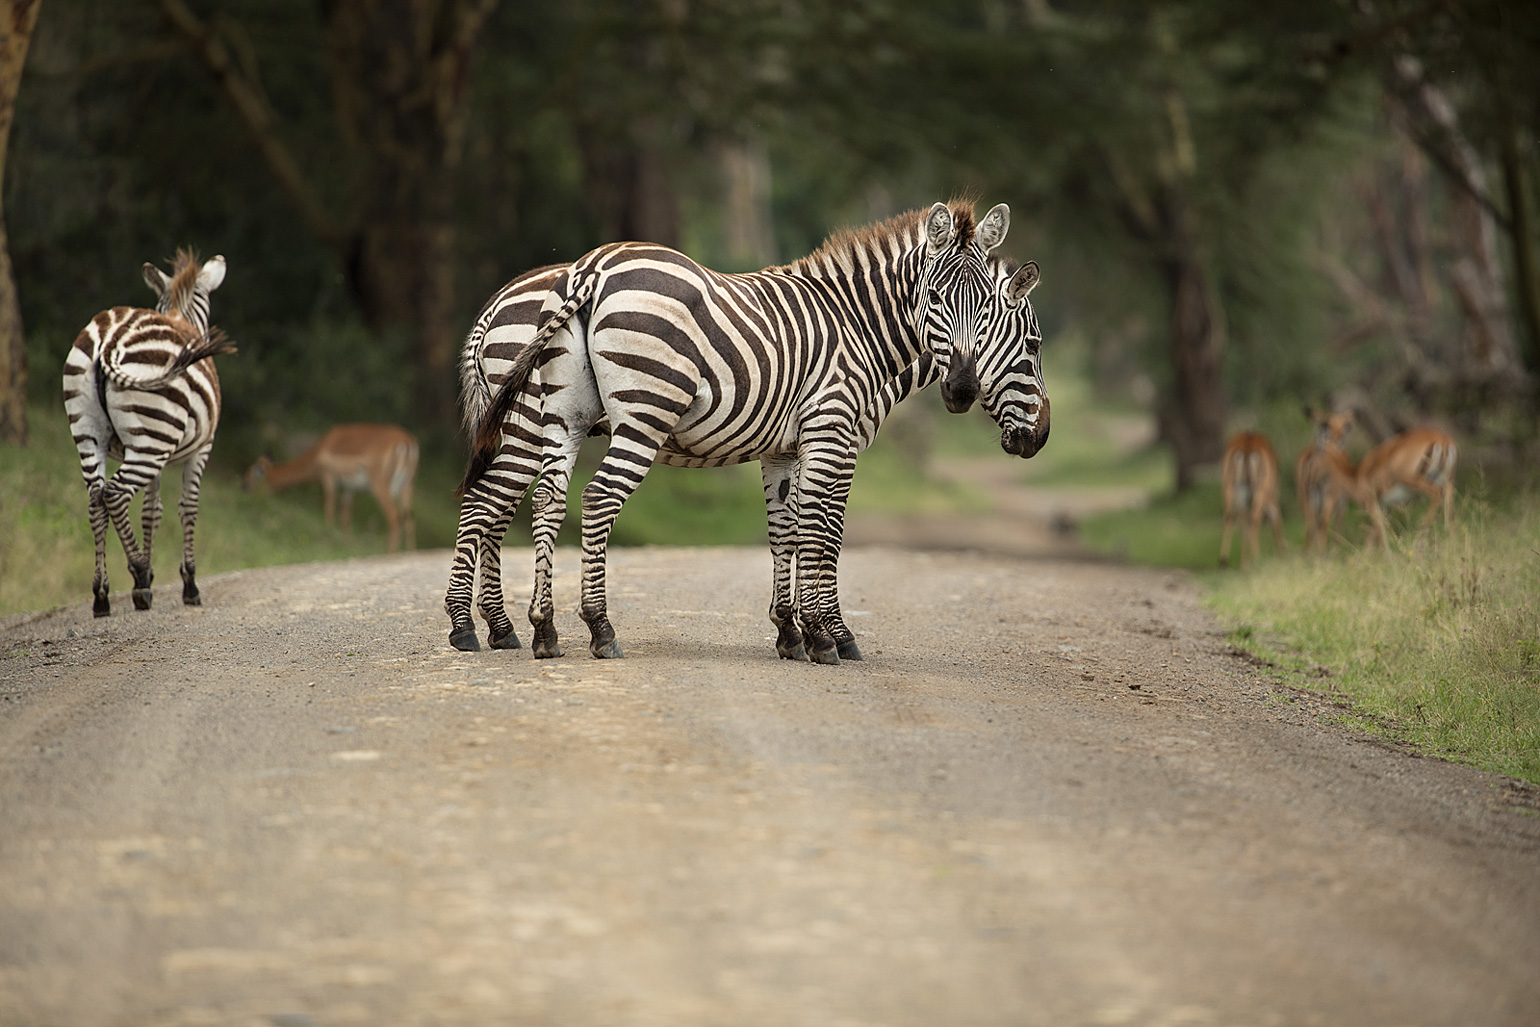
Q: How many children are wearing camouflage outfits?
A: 0